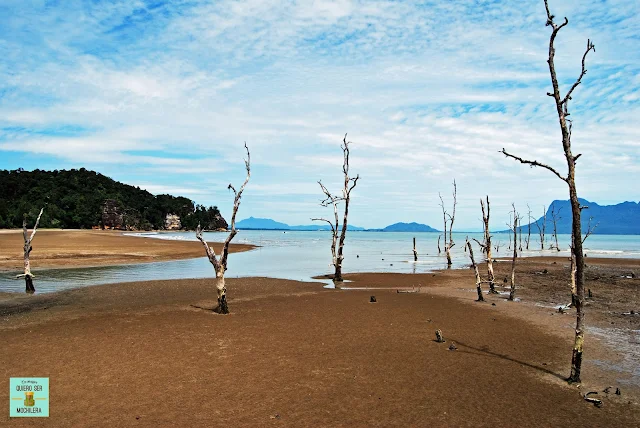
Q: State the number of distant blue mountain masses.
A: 3